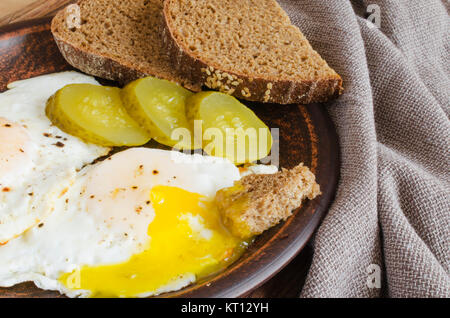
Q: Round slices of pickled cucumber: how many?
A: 3